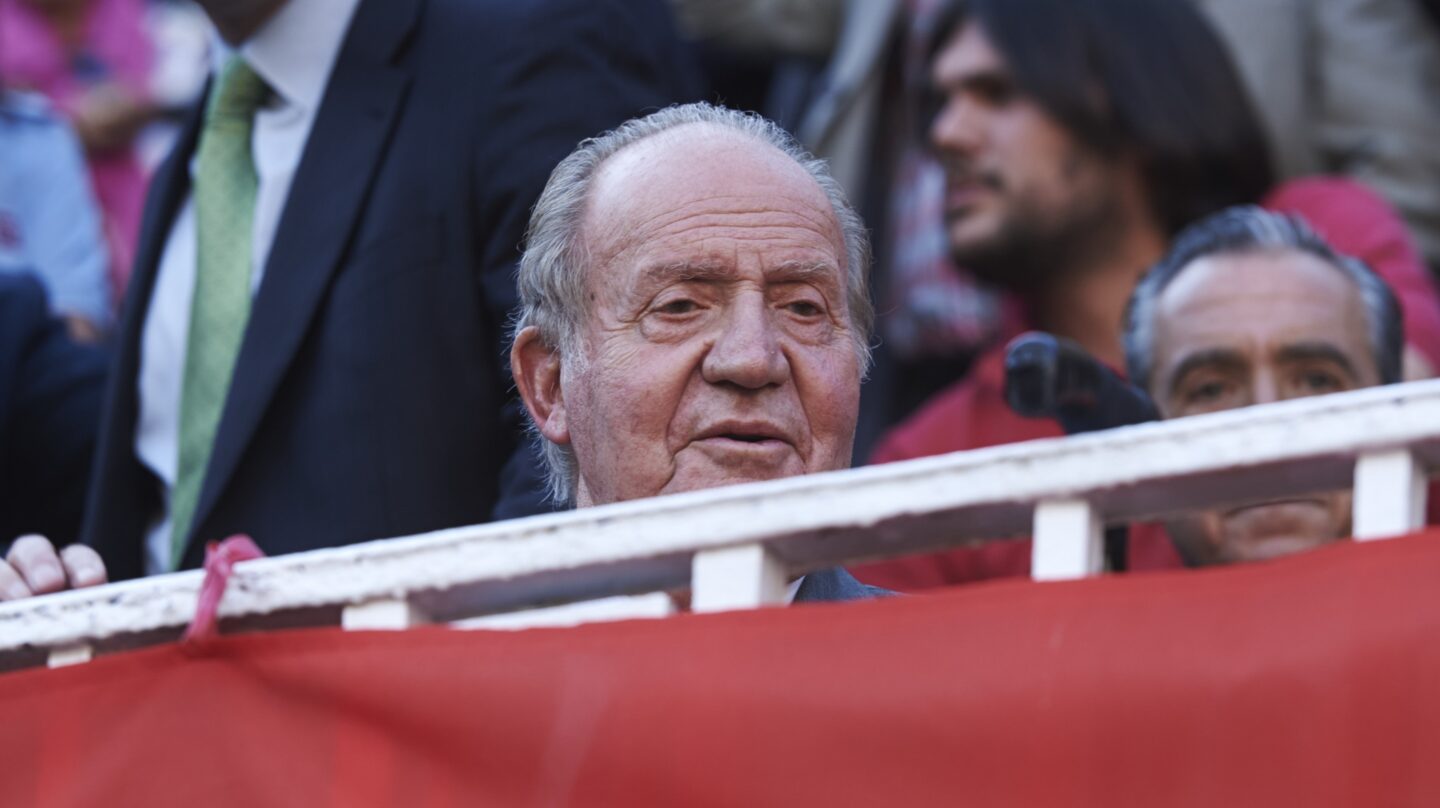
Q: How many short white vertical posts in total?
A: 5